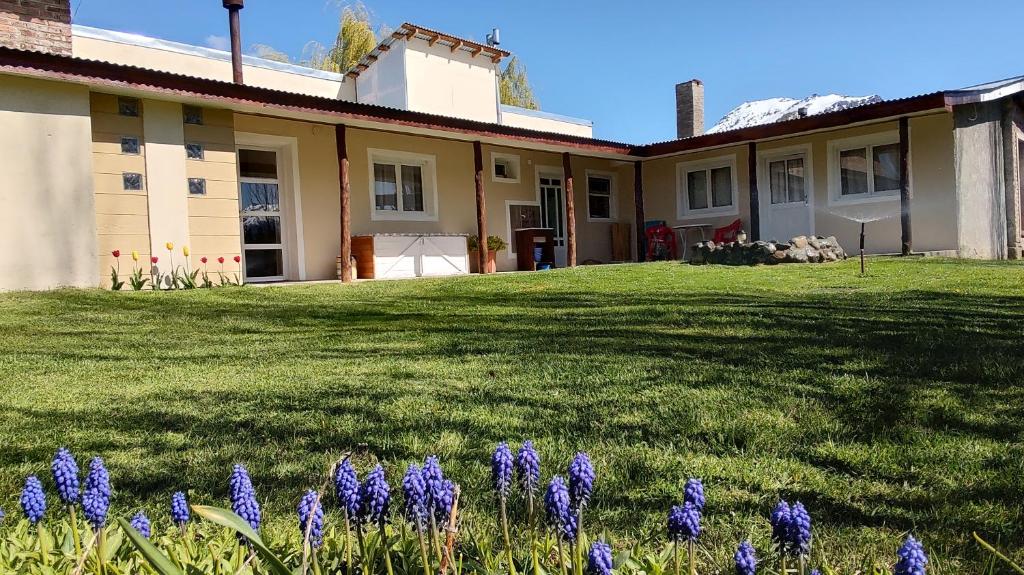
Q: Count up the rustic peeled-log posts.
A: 6